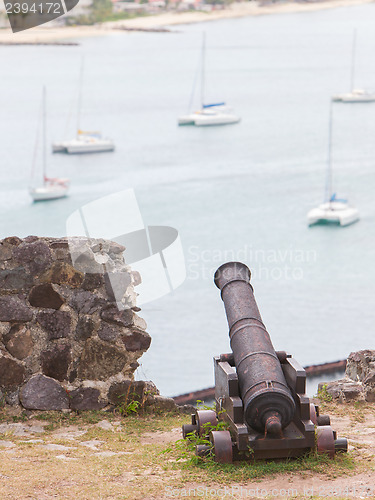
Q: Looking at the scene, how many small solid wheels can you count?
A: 4